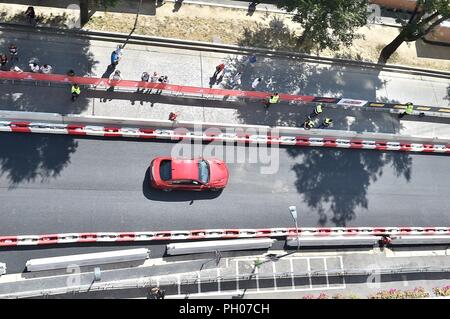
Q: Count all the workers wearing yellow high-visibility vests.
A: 6